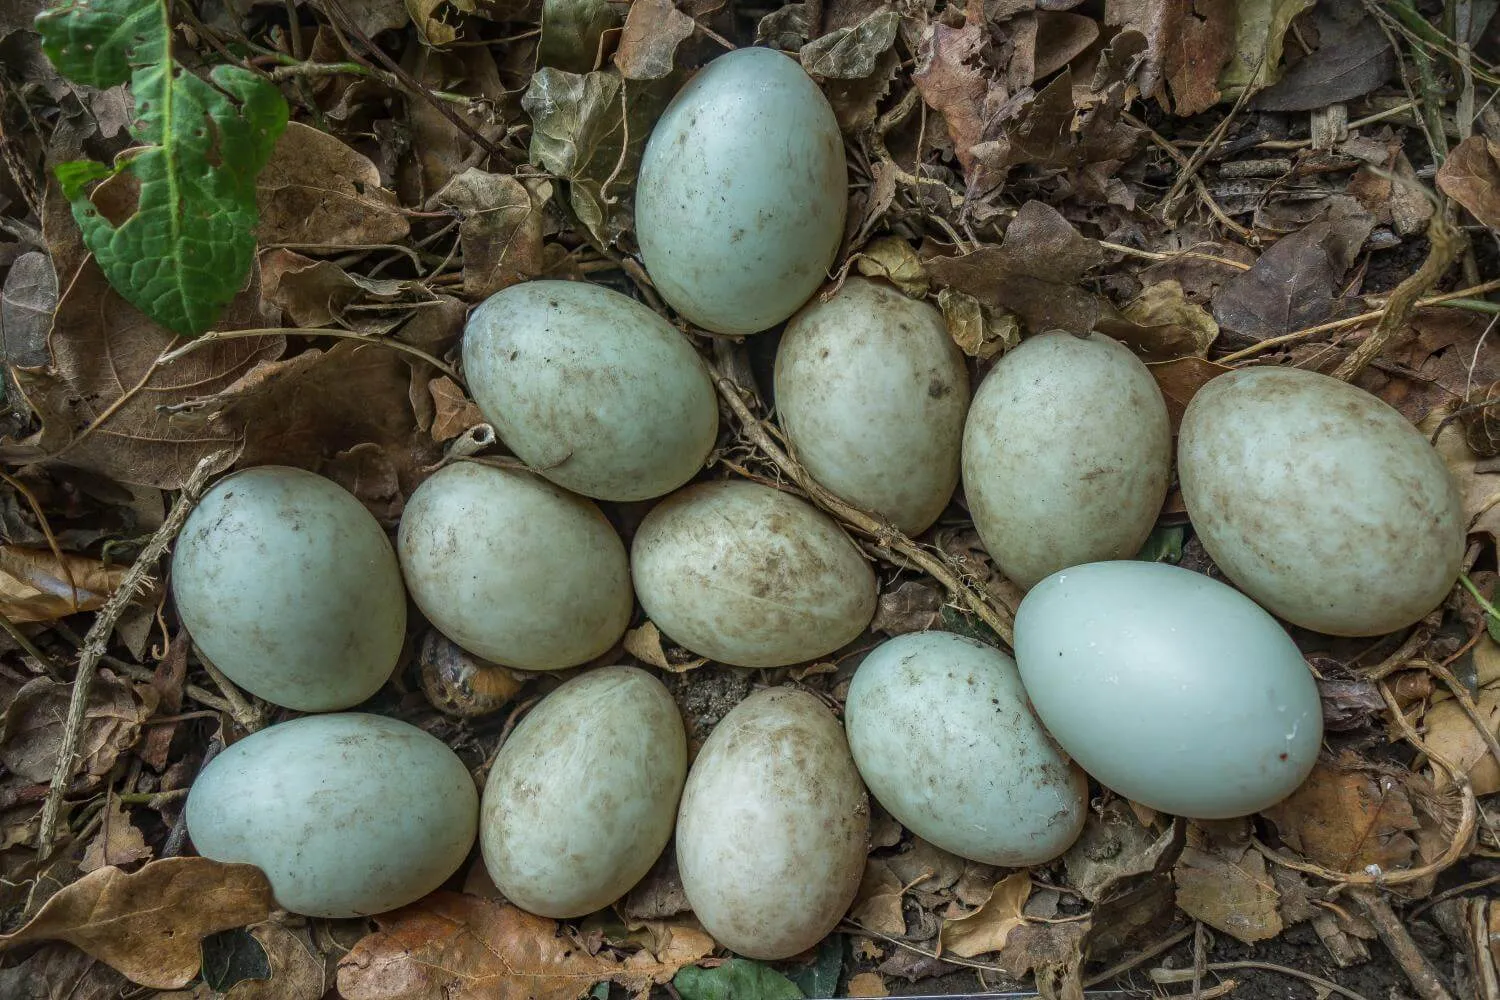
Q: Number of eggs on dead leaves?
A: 13